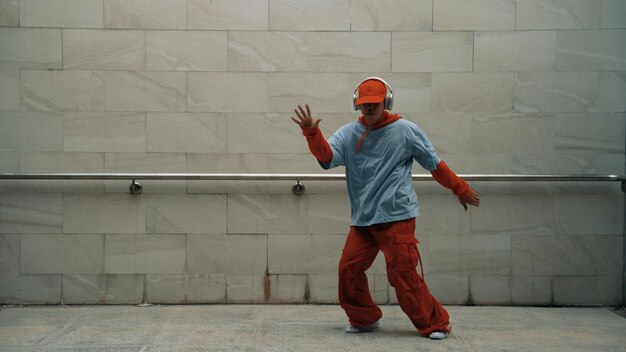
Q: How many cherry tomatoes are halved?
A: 0